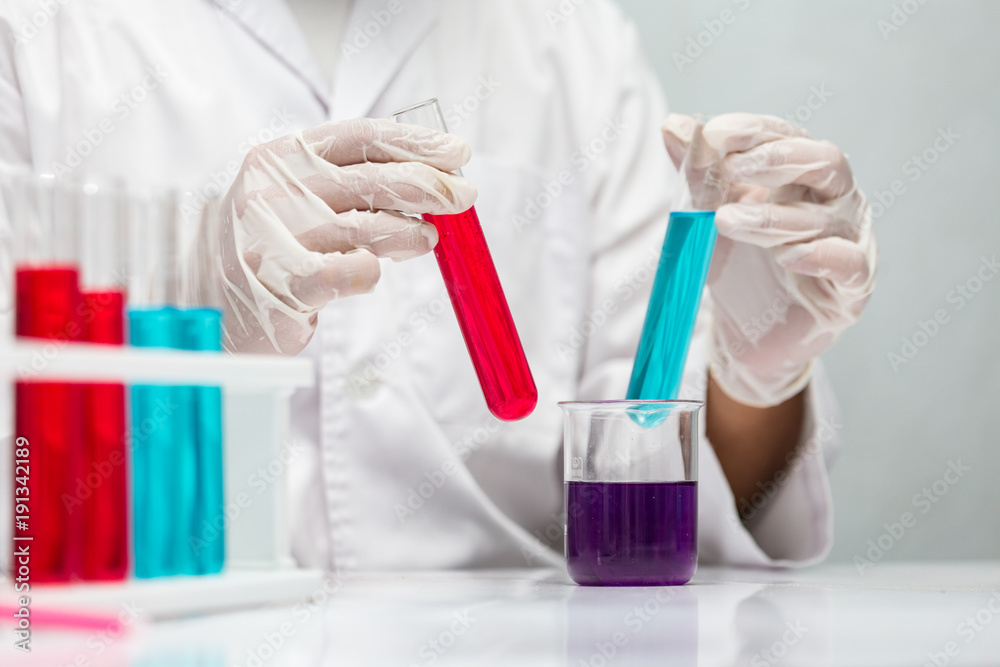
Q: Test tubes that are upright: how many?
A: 4